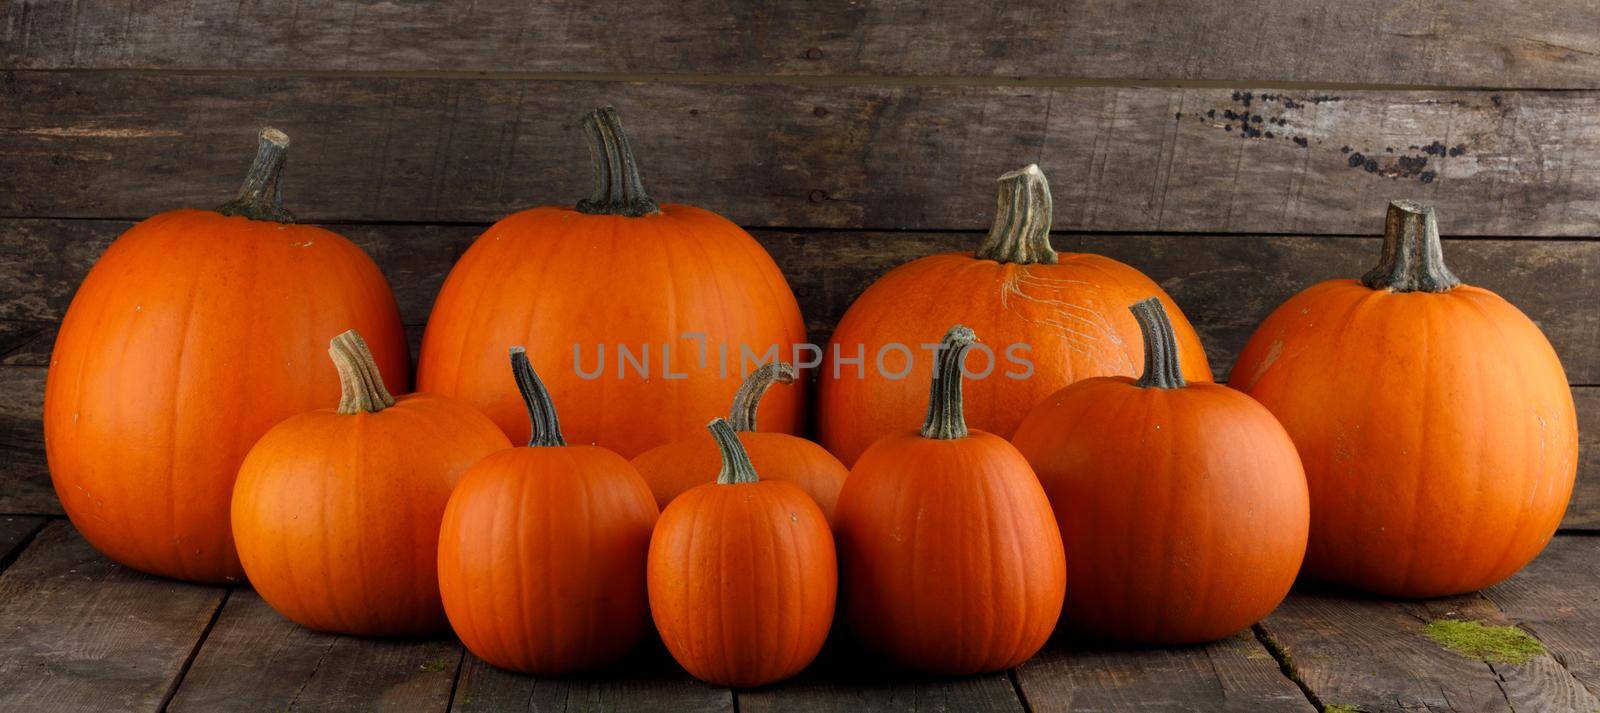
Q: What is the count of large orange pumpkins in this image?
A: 4